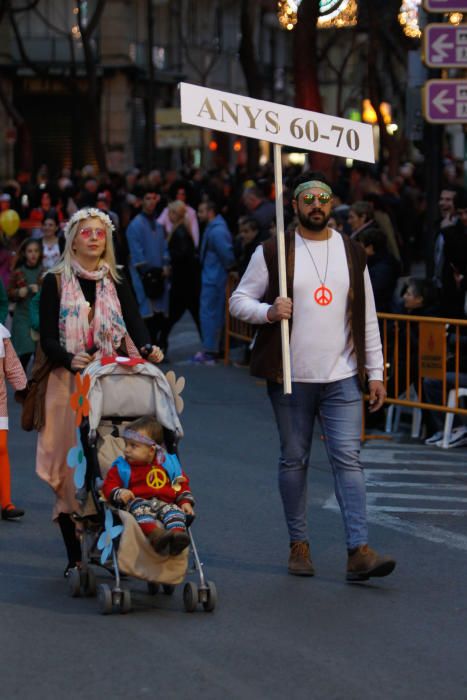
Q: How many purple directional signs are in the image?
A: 3